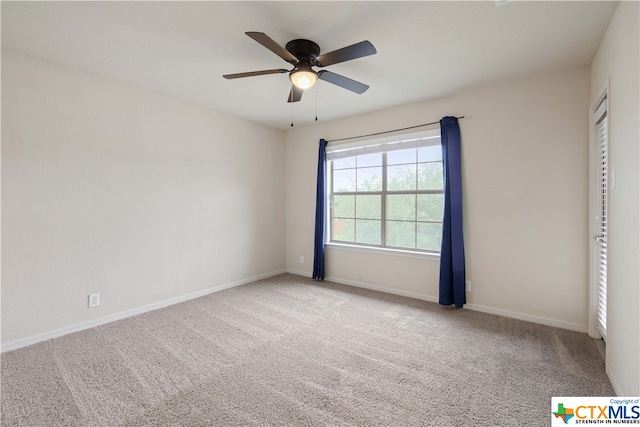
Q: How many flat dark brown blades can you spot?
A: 5